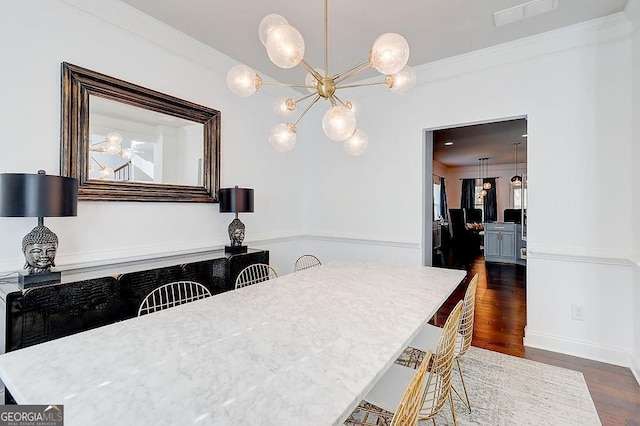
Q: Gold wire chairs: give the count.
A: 6